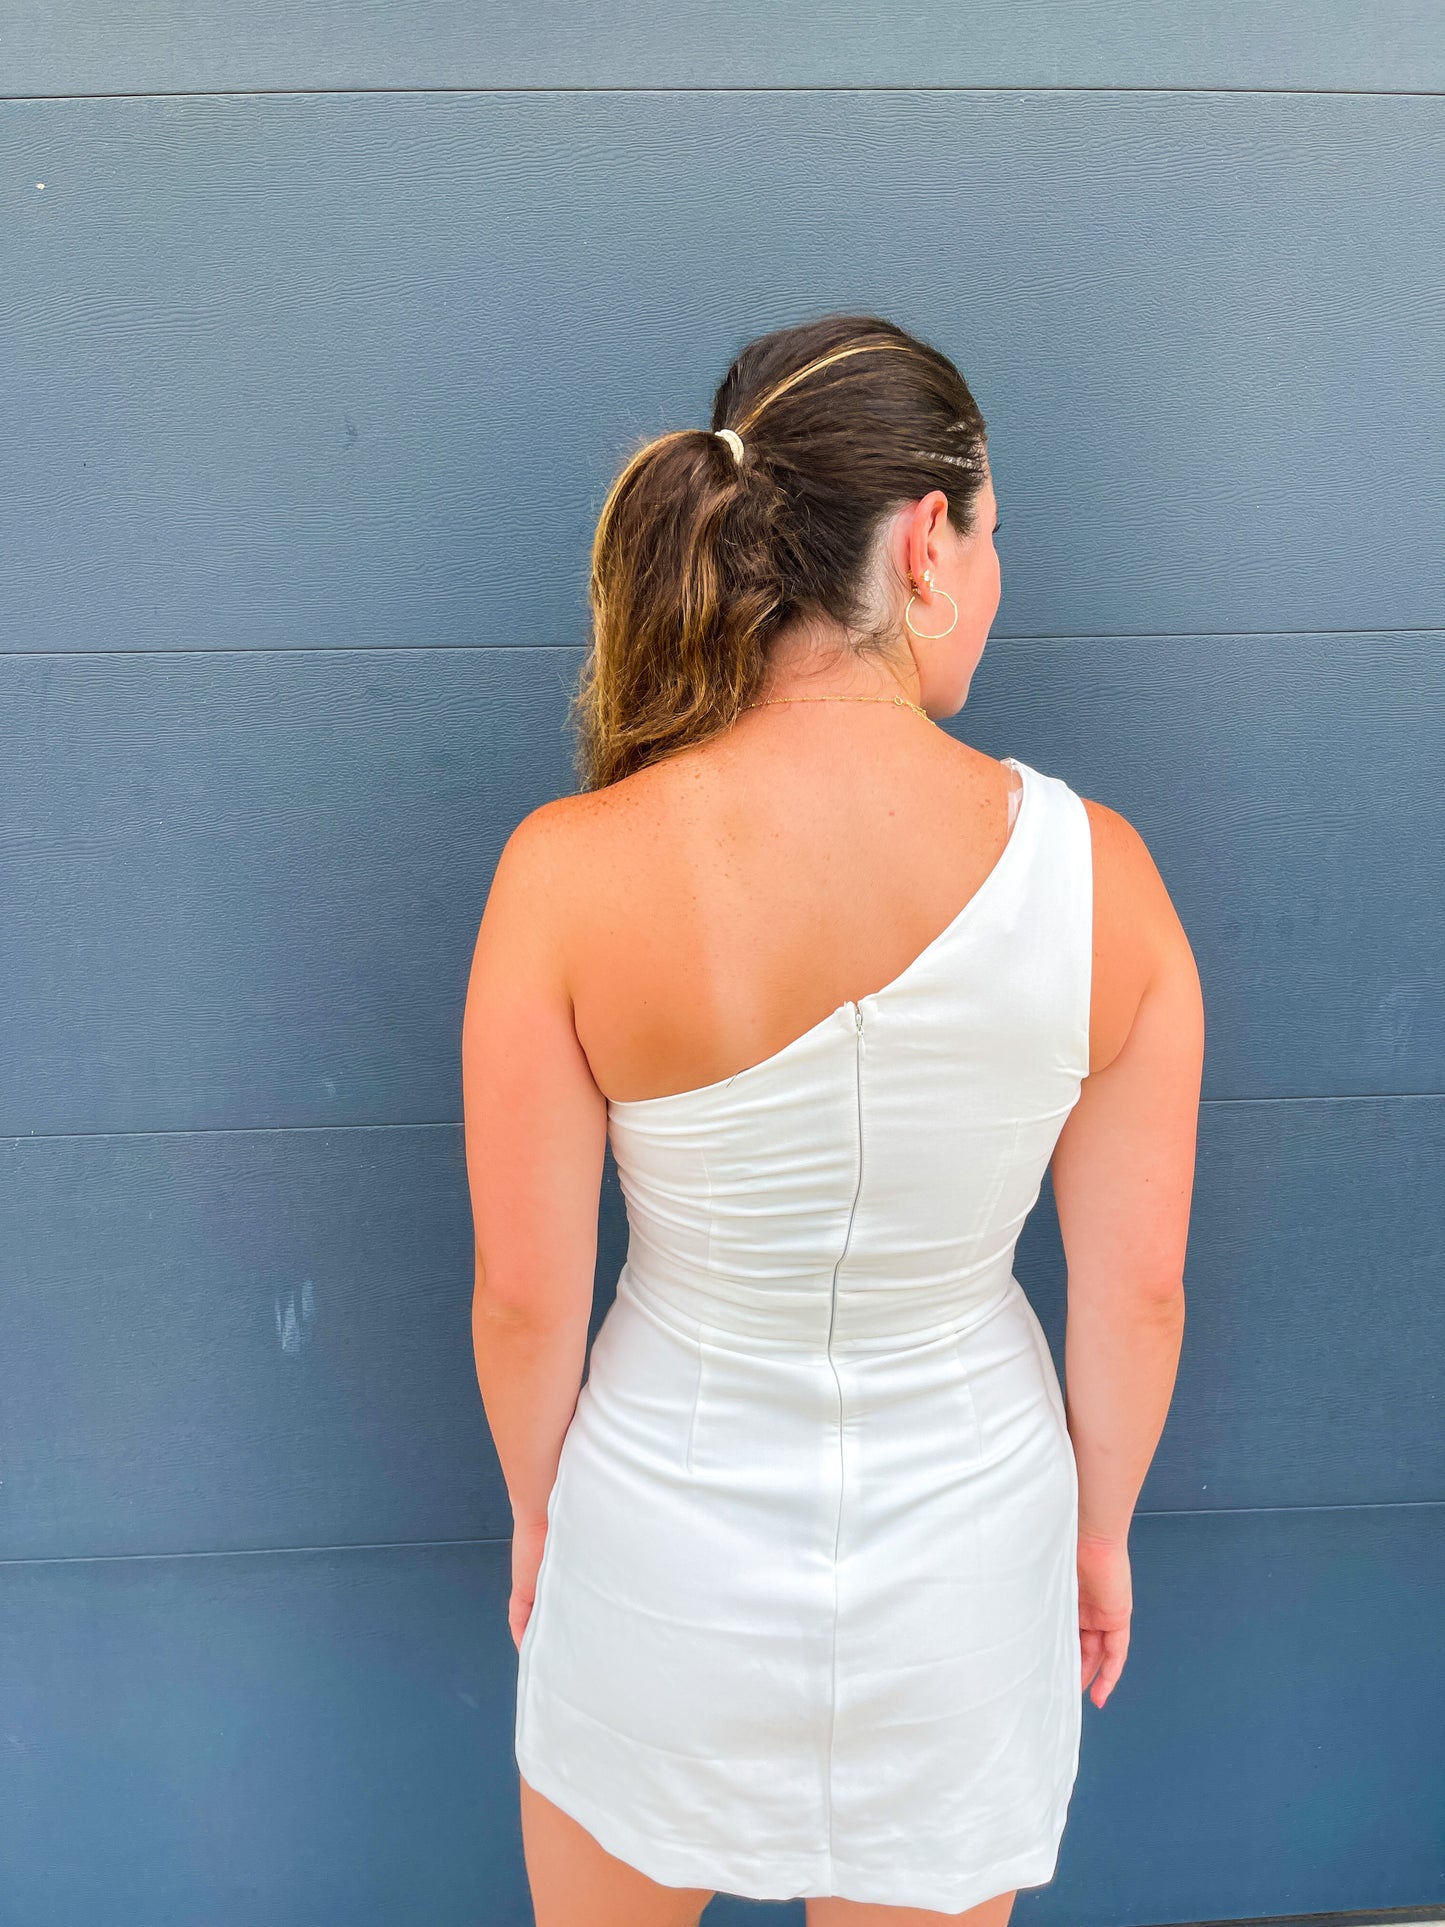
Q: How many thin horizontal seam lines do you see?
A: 4